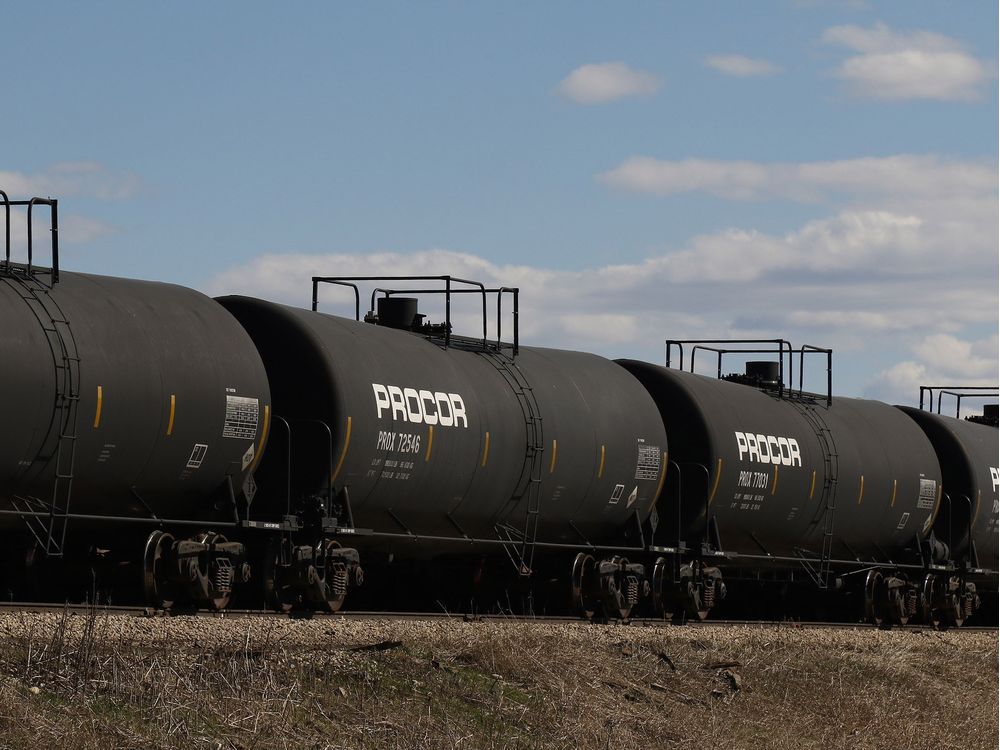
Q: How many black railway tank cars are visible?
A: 4